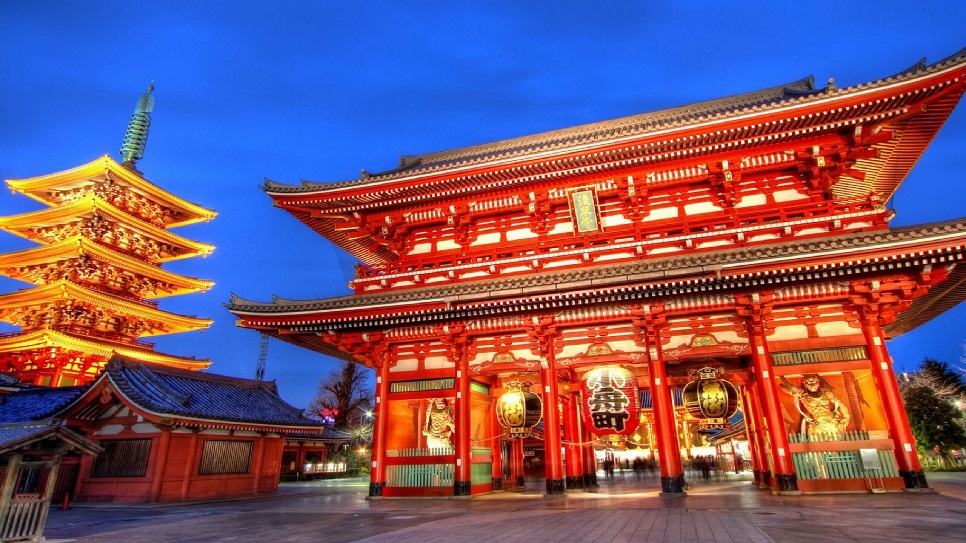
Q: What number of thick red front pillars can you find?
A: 6